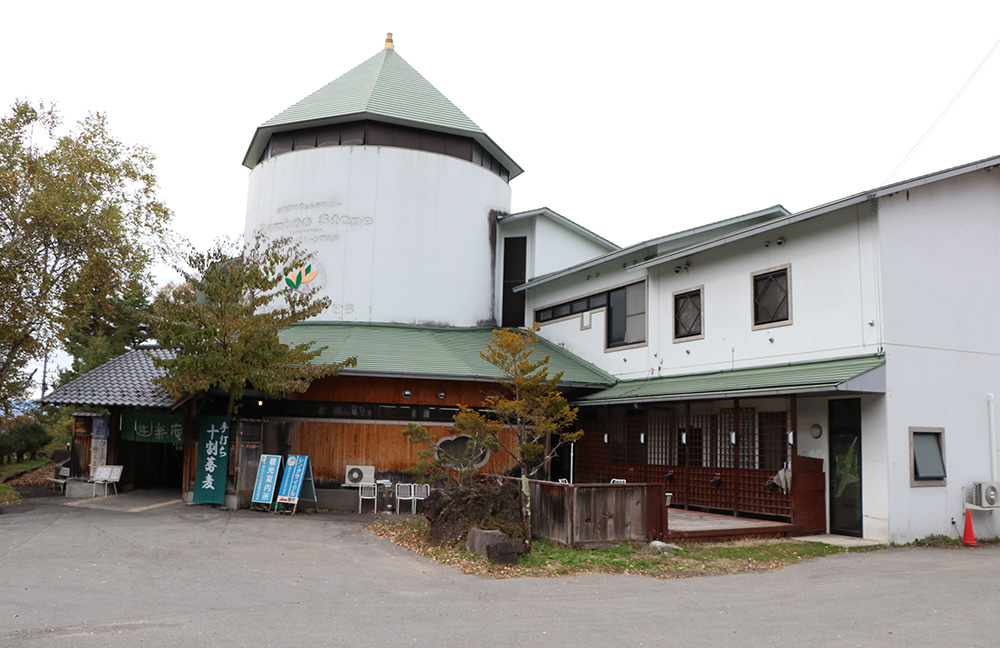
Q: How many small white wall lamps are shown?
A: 5